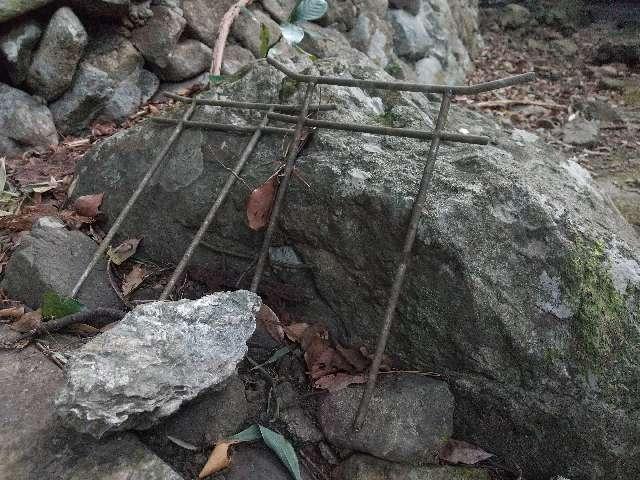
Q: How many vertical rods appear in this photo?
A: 4